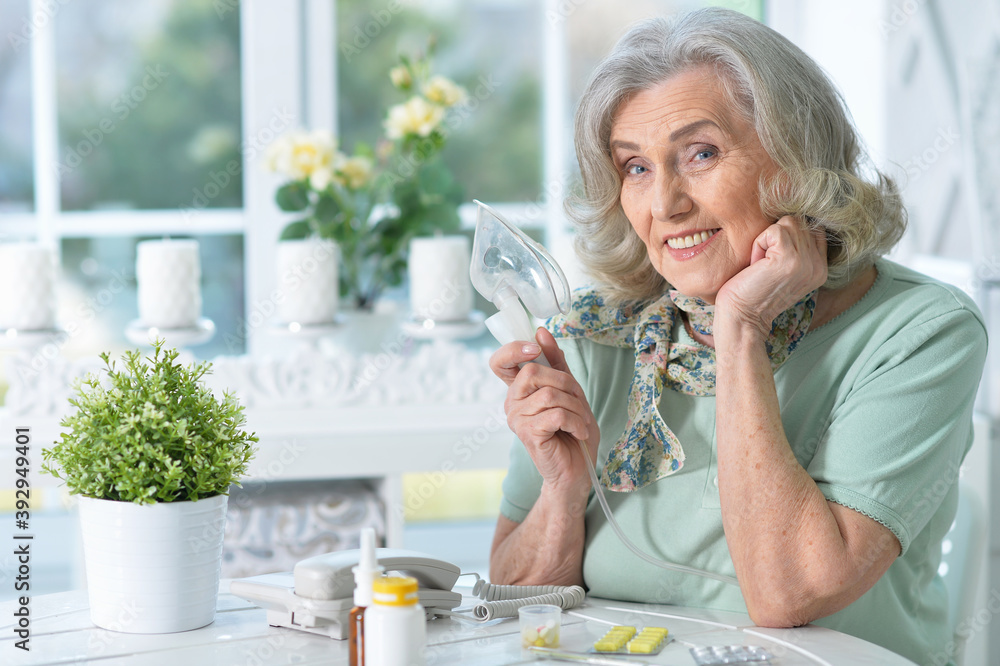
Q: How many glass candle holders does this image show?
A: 4